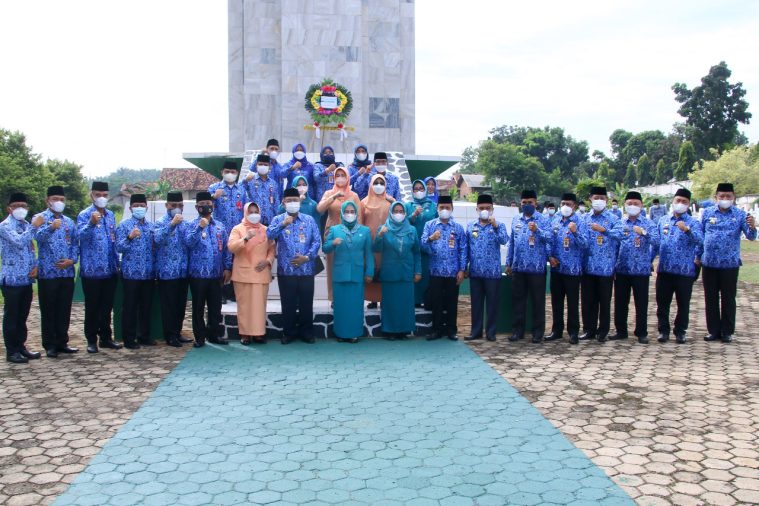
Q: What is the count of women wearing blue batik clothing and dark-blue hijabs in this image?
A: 3